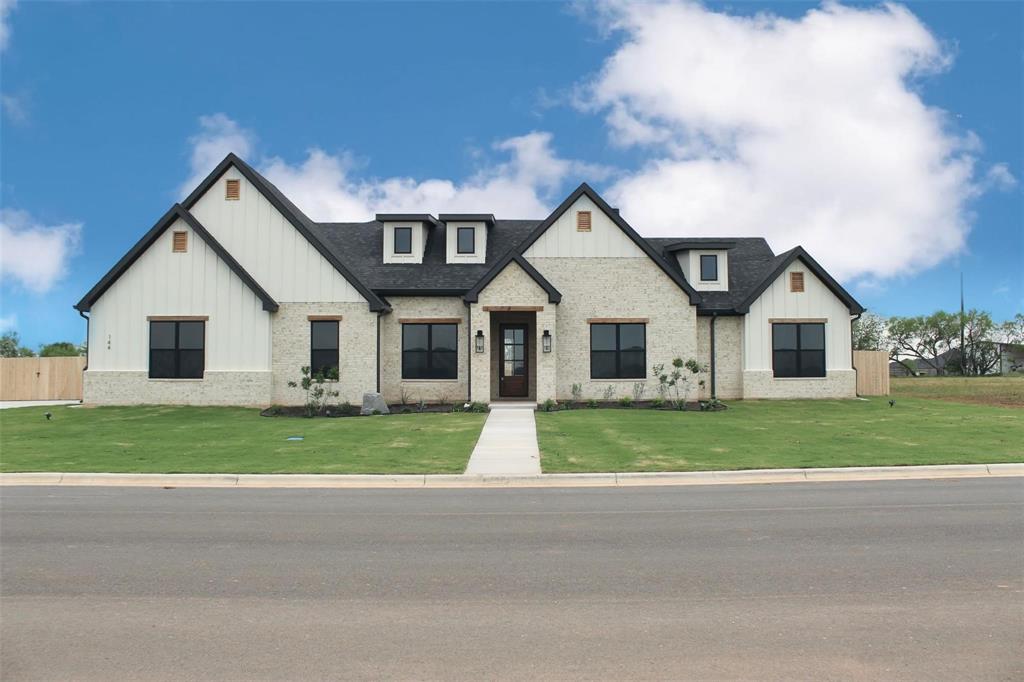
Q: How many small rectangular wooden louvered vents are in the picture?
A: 4